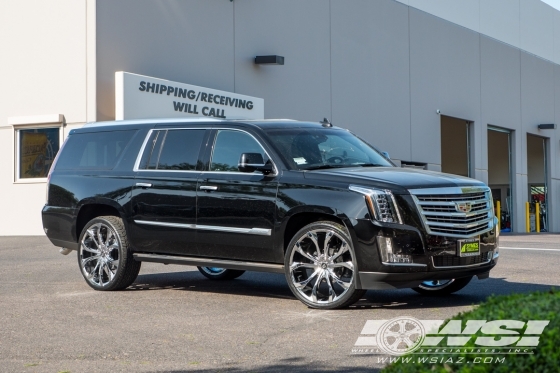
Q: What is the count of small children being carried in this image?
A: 0